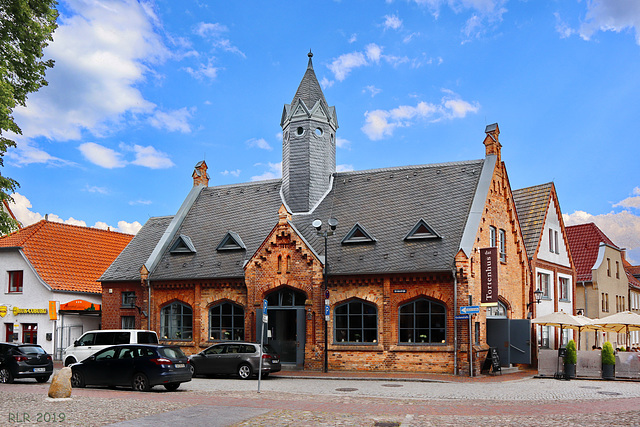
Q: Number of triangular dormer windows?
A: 4